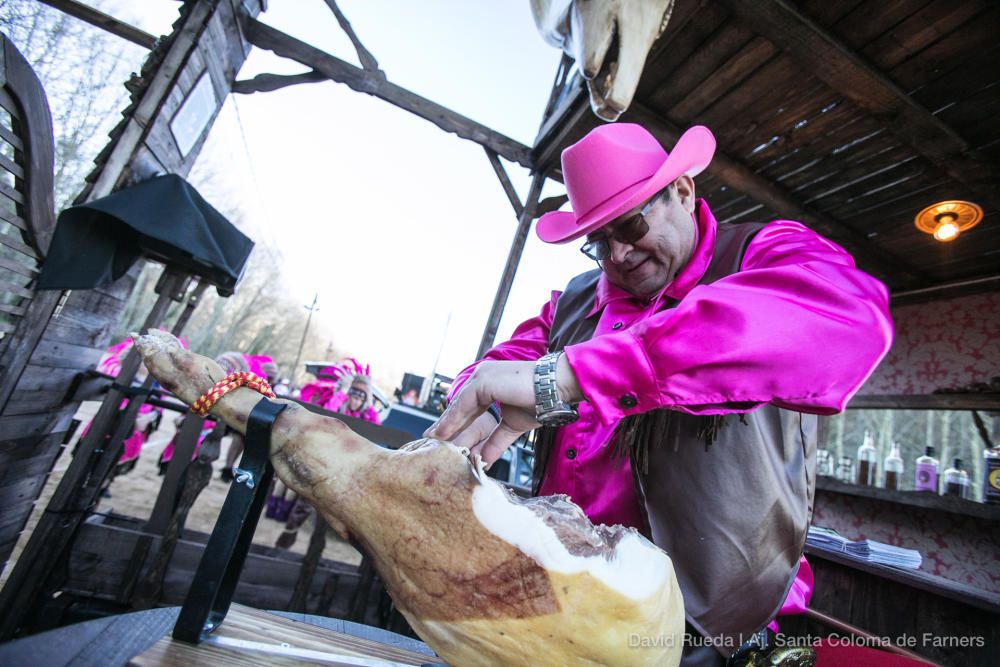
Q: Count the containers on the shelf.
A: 7